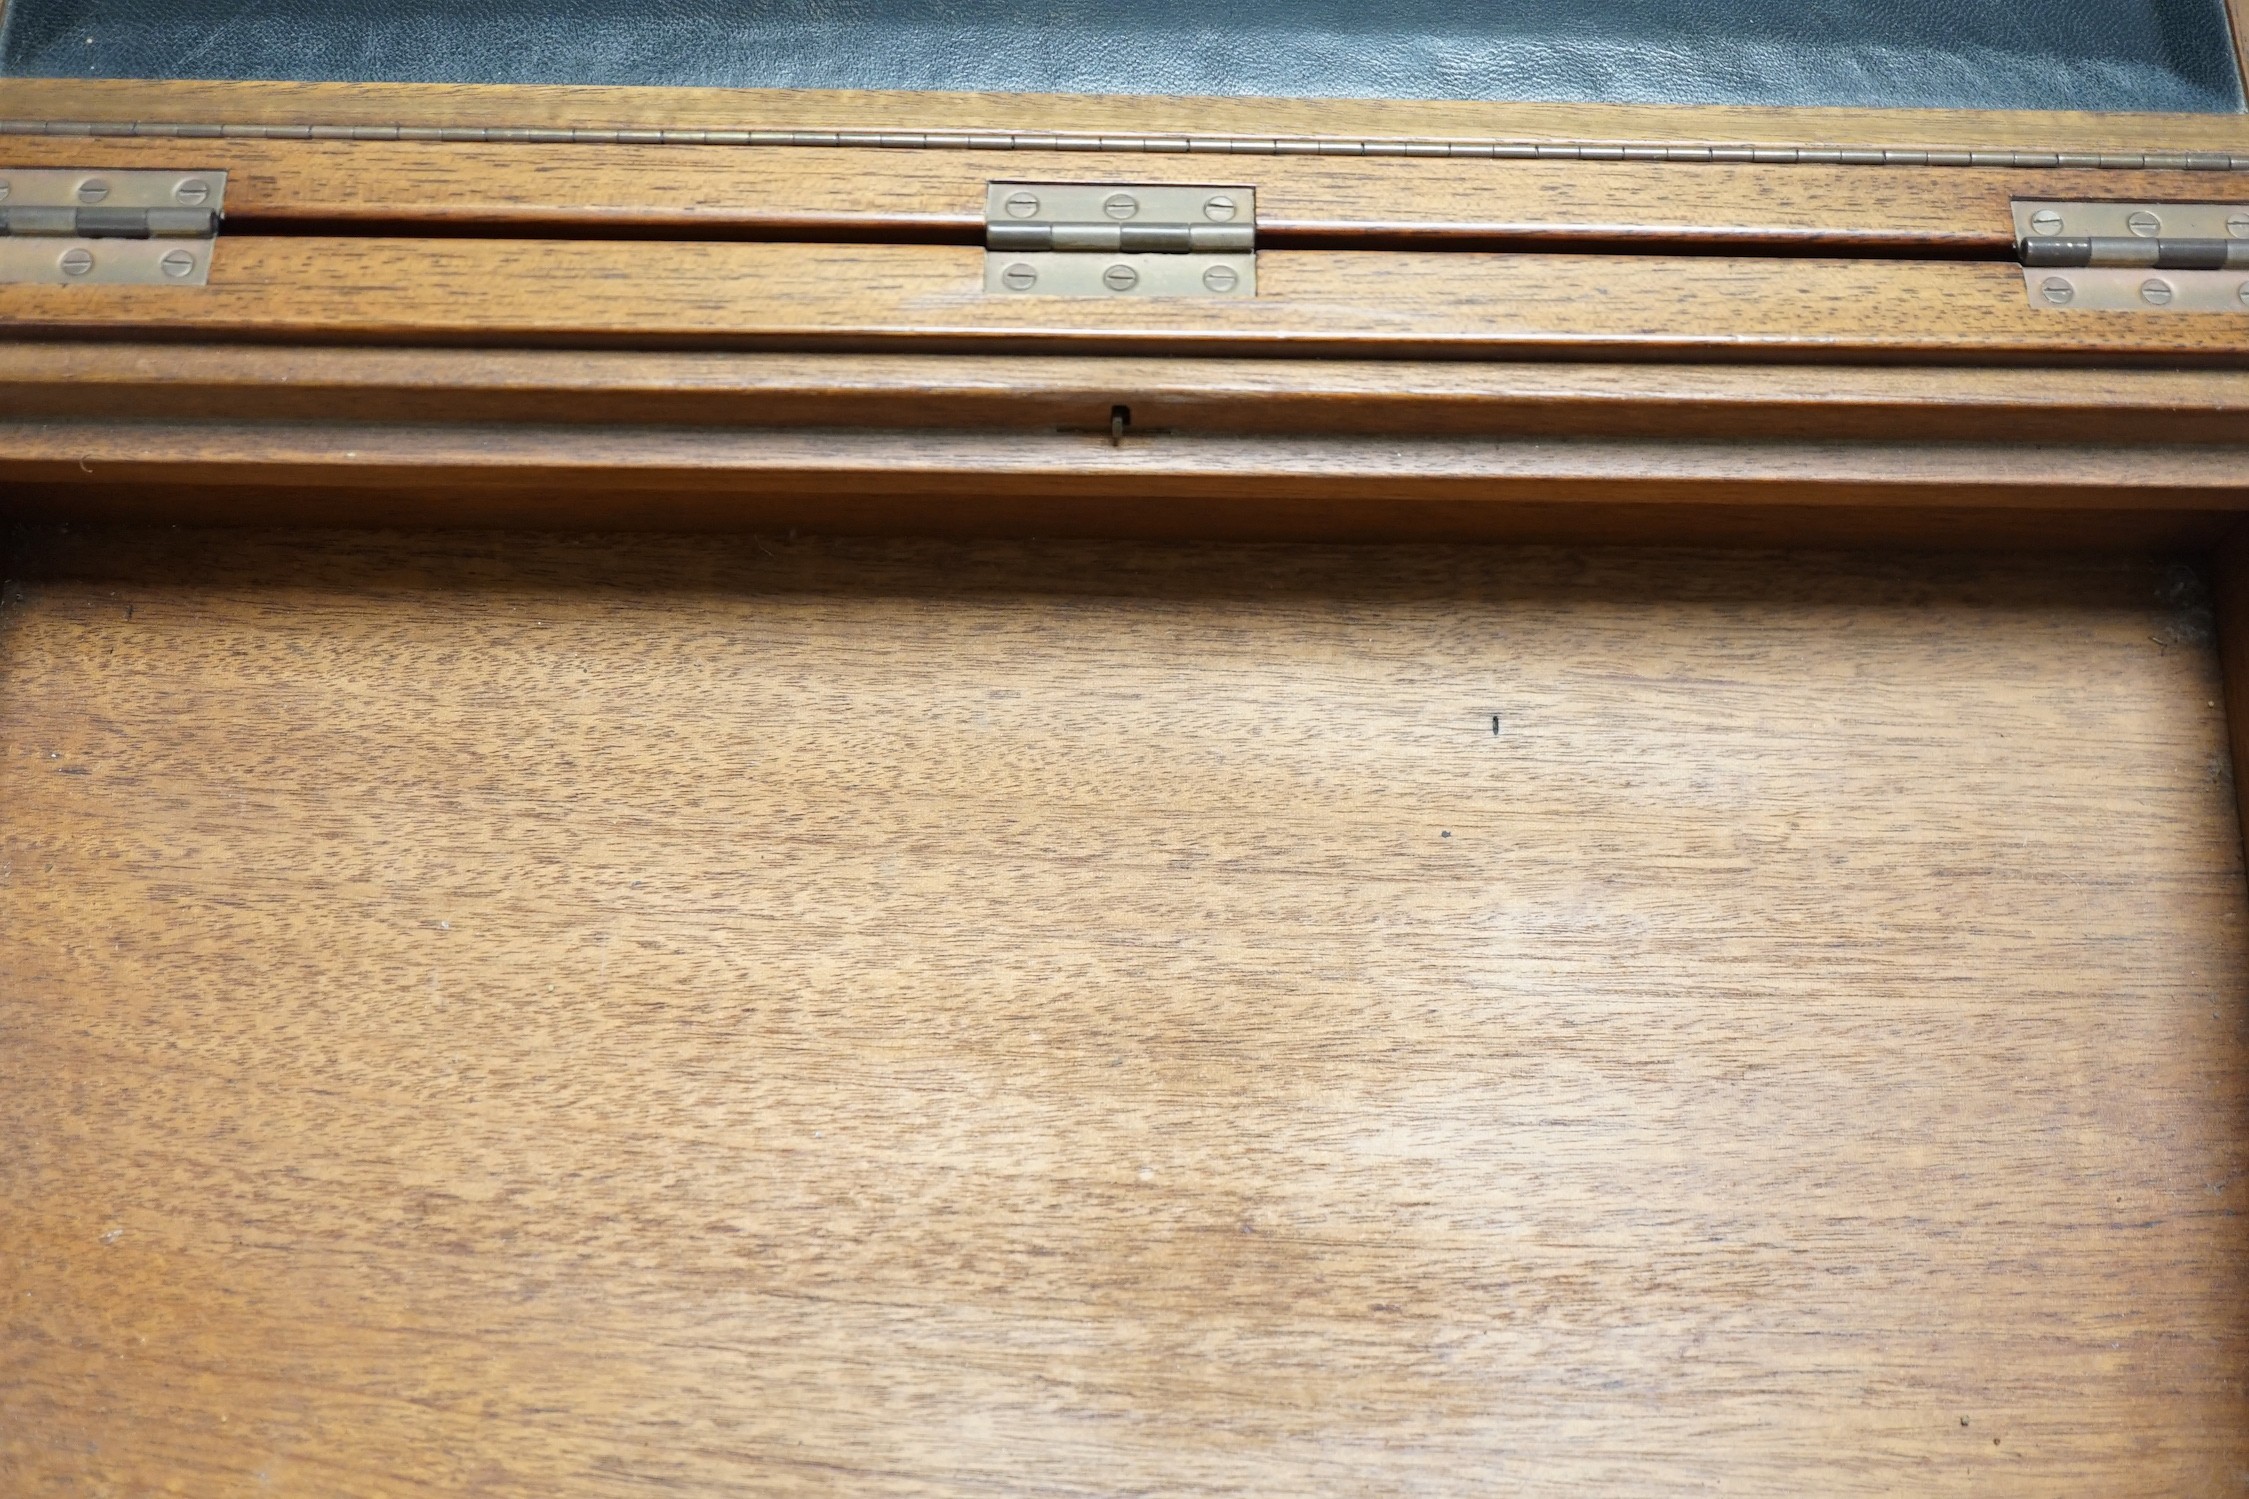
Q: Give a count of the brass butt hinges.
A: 3